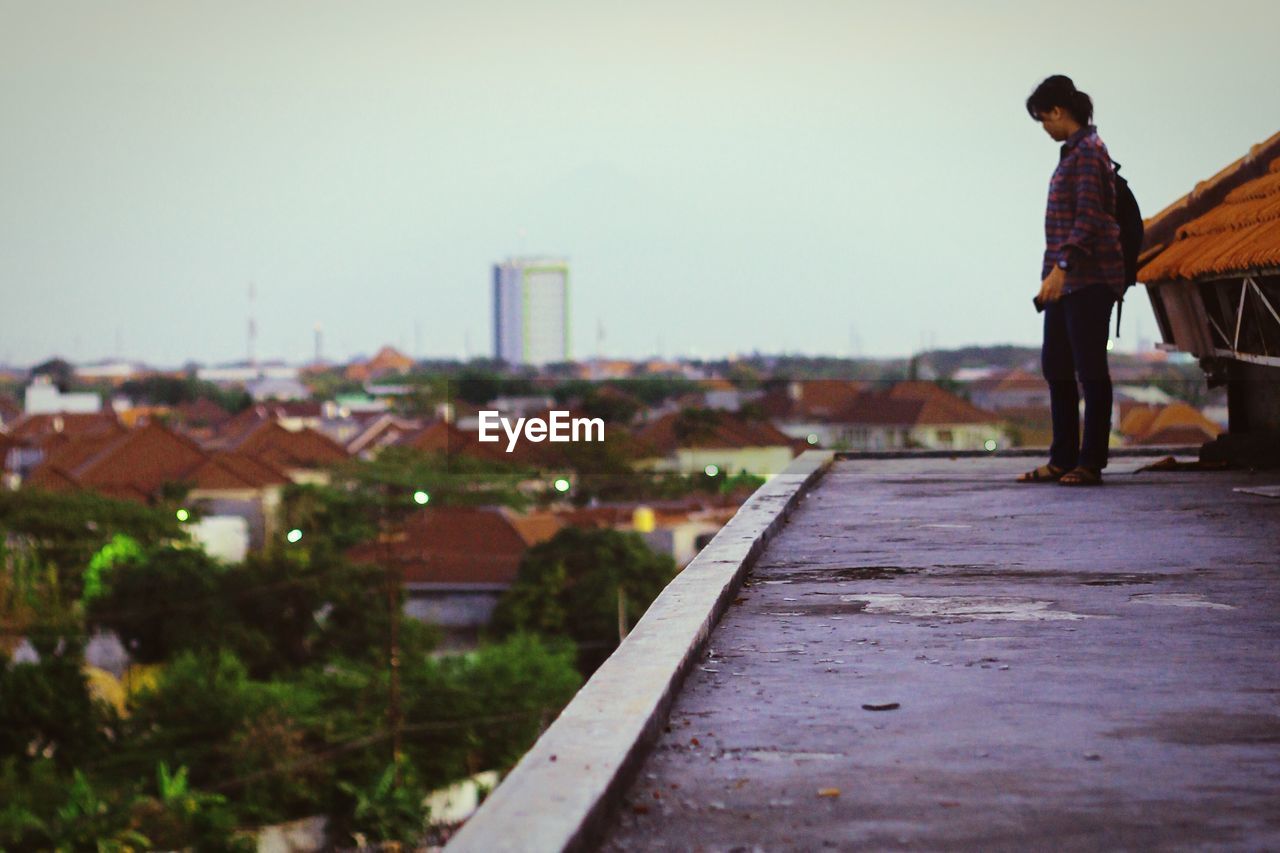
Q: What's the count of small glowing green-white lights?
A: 7